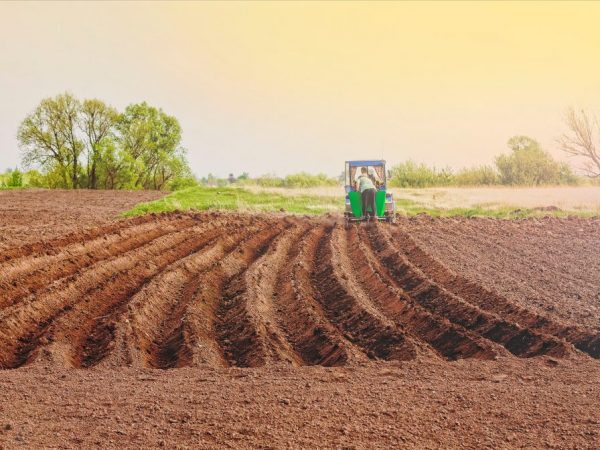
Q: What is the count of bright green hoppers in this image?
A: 2